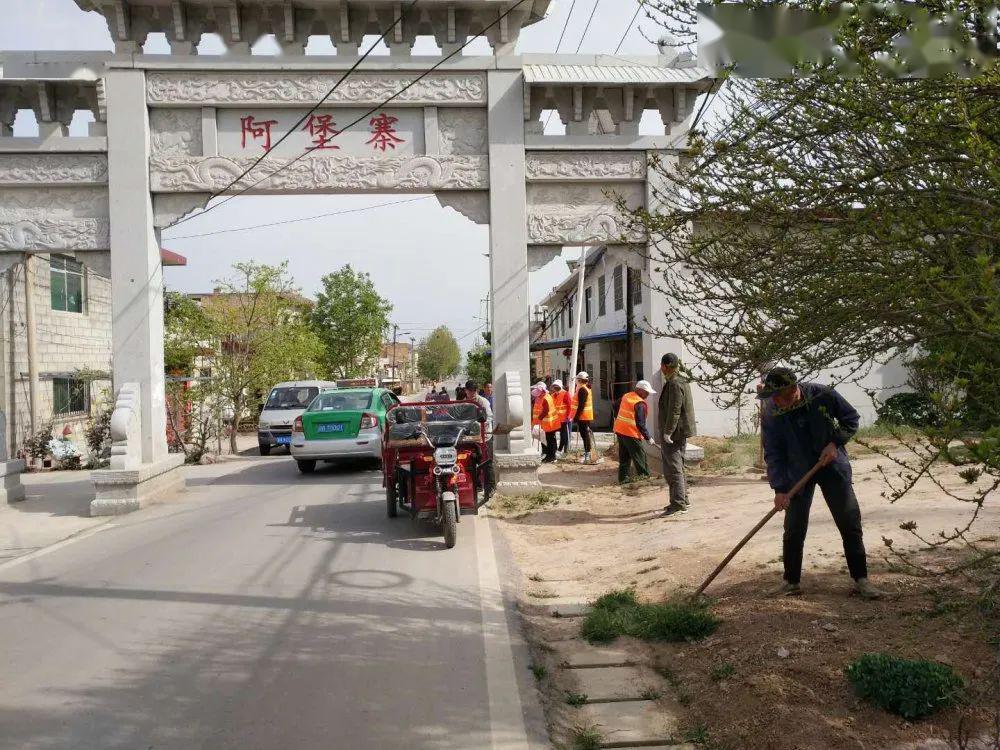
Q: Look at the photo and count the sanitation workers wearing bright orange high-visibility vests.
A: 4